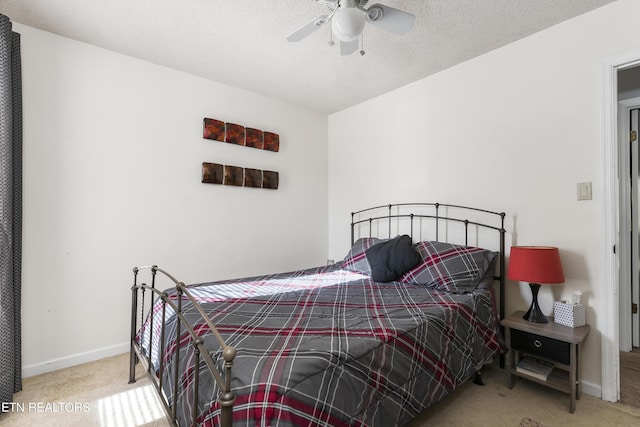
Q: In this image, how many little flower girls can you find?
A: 0